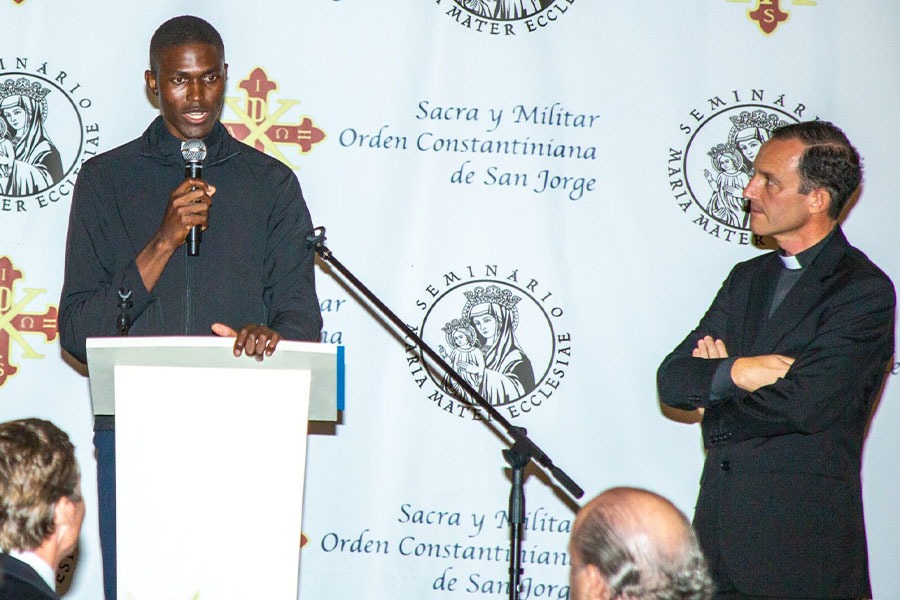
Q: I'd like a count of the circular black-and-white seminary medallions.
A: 4